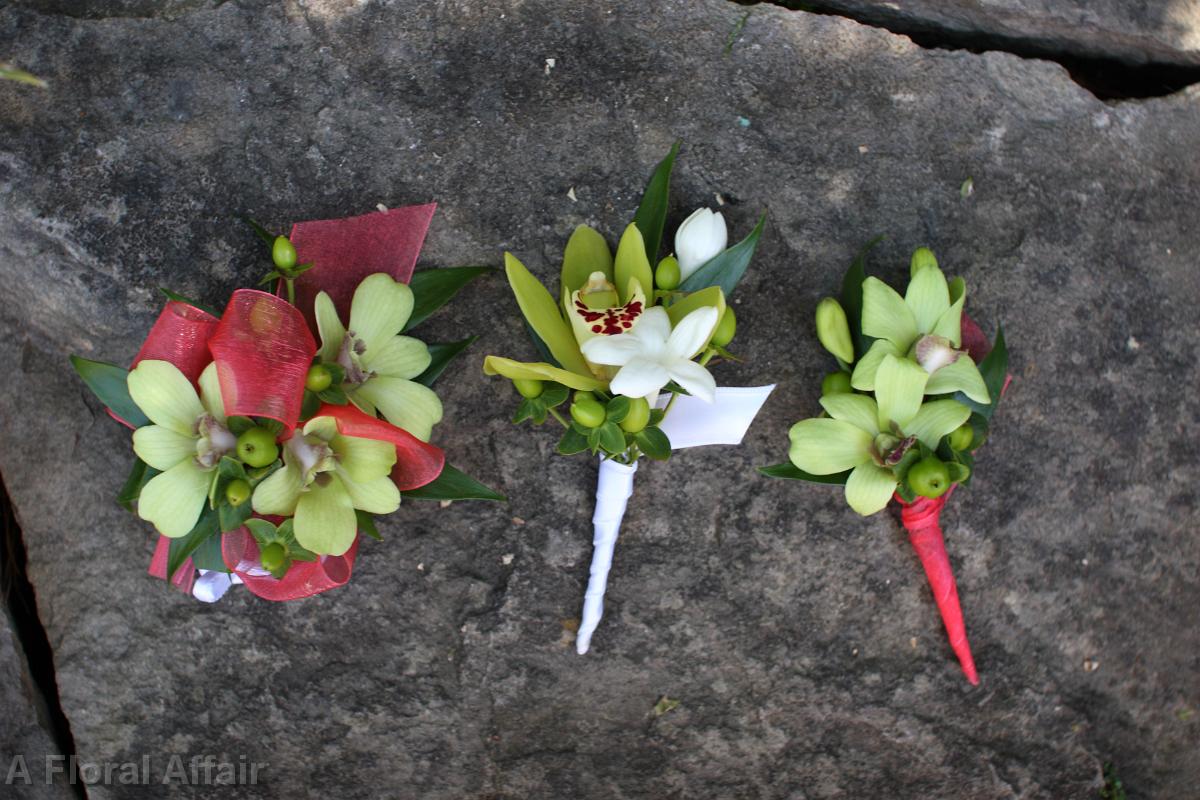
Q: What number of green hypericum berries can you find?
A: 13